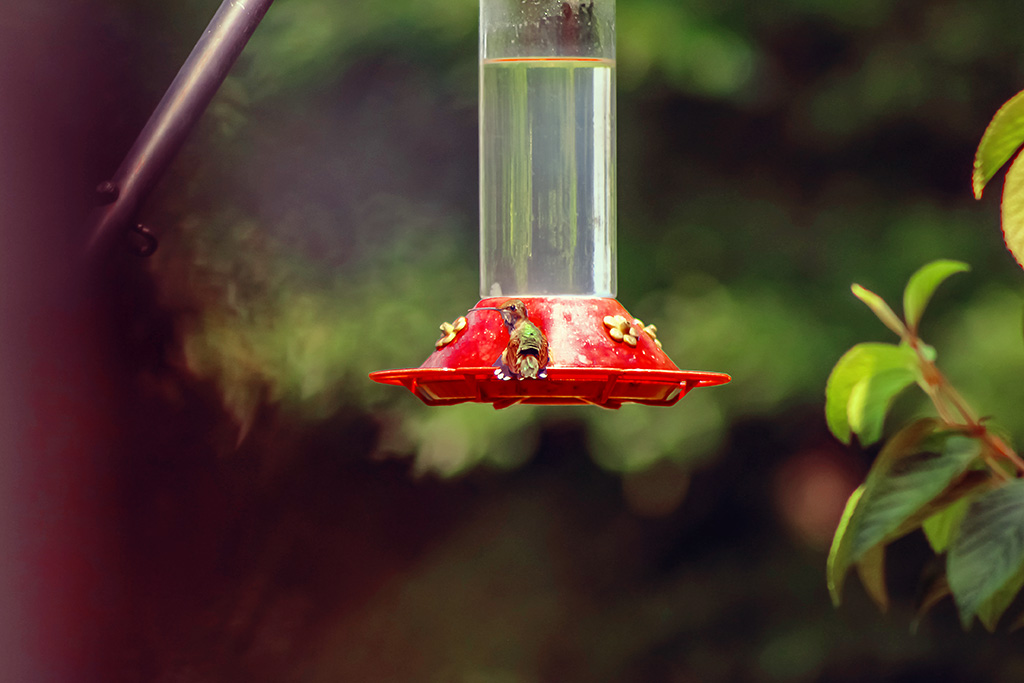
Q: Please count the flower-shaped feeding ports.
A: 3